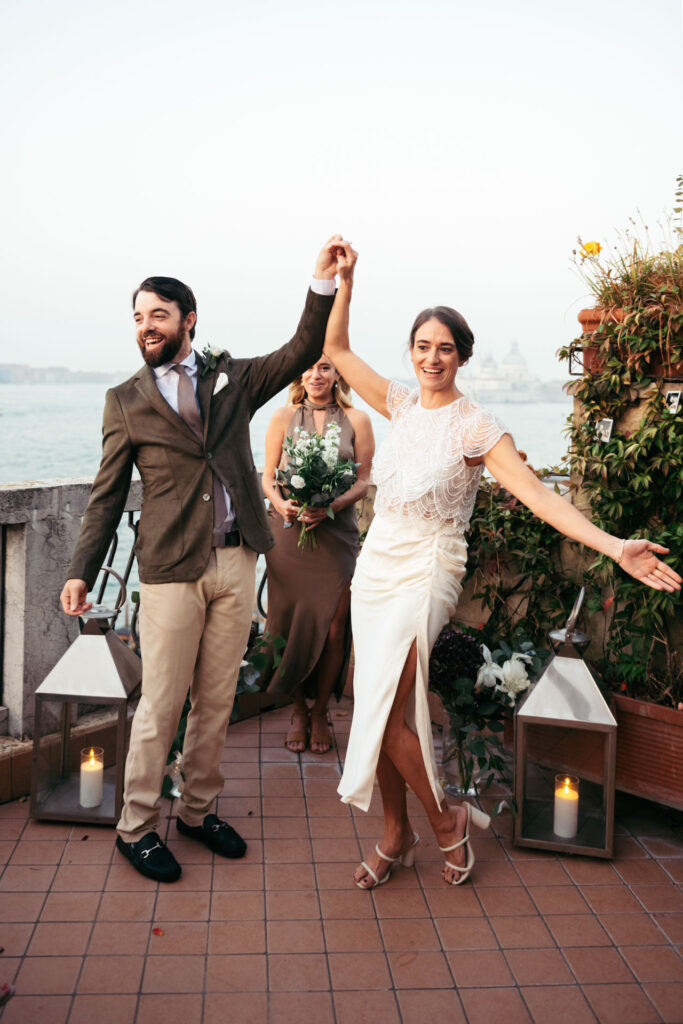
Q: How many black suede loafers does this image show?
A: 2